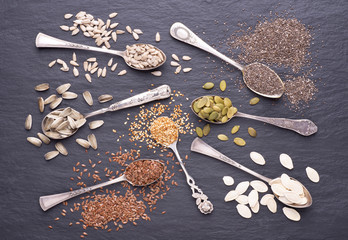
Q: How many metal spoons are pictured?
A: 7